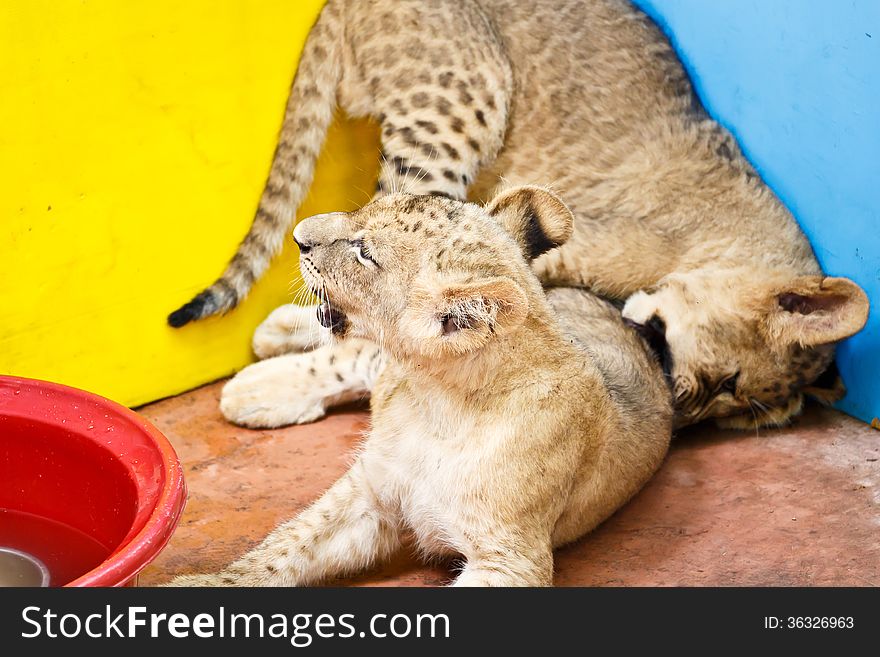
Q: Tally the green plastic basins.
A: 0